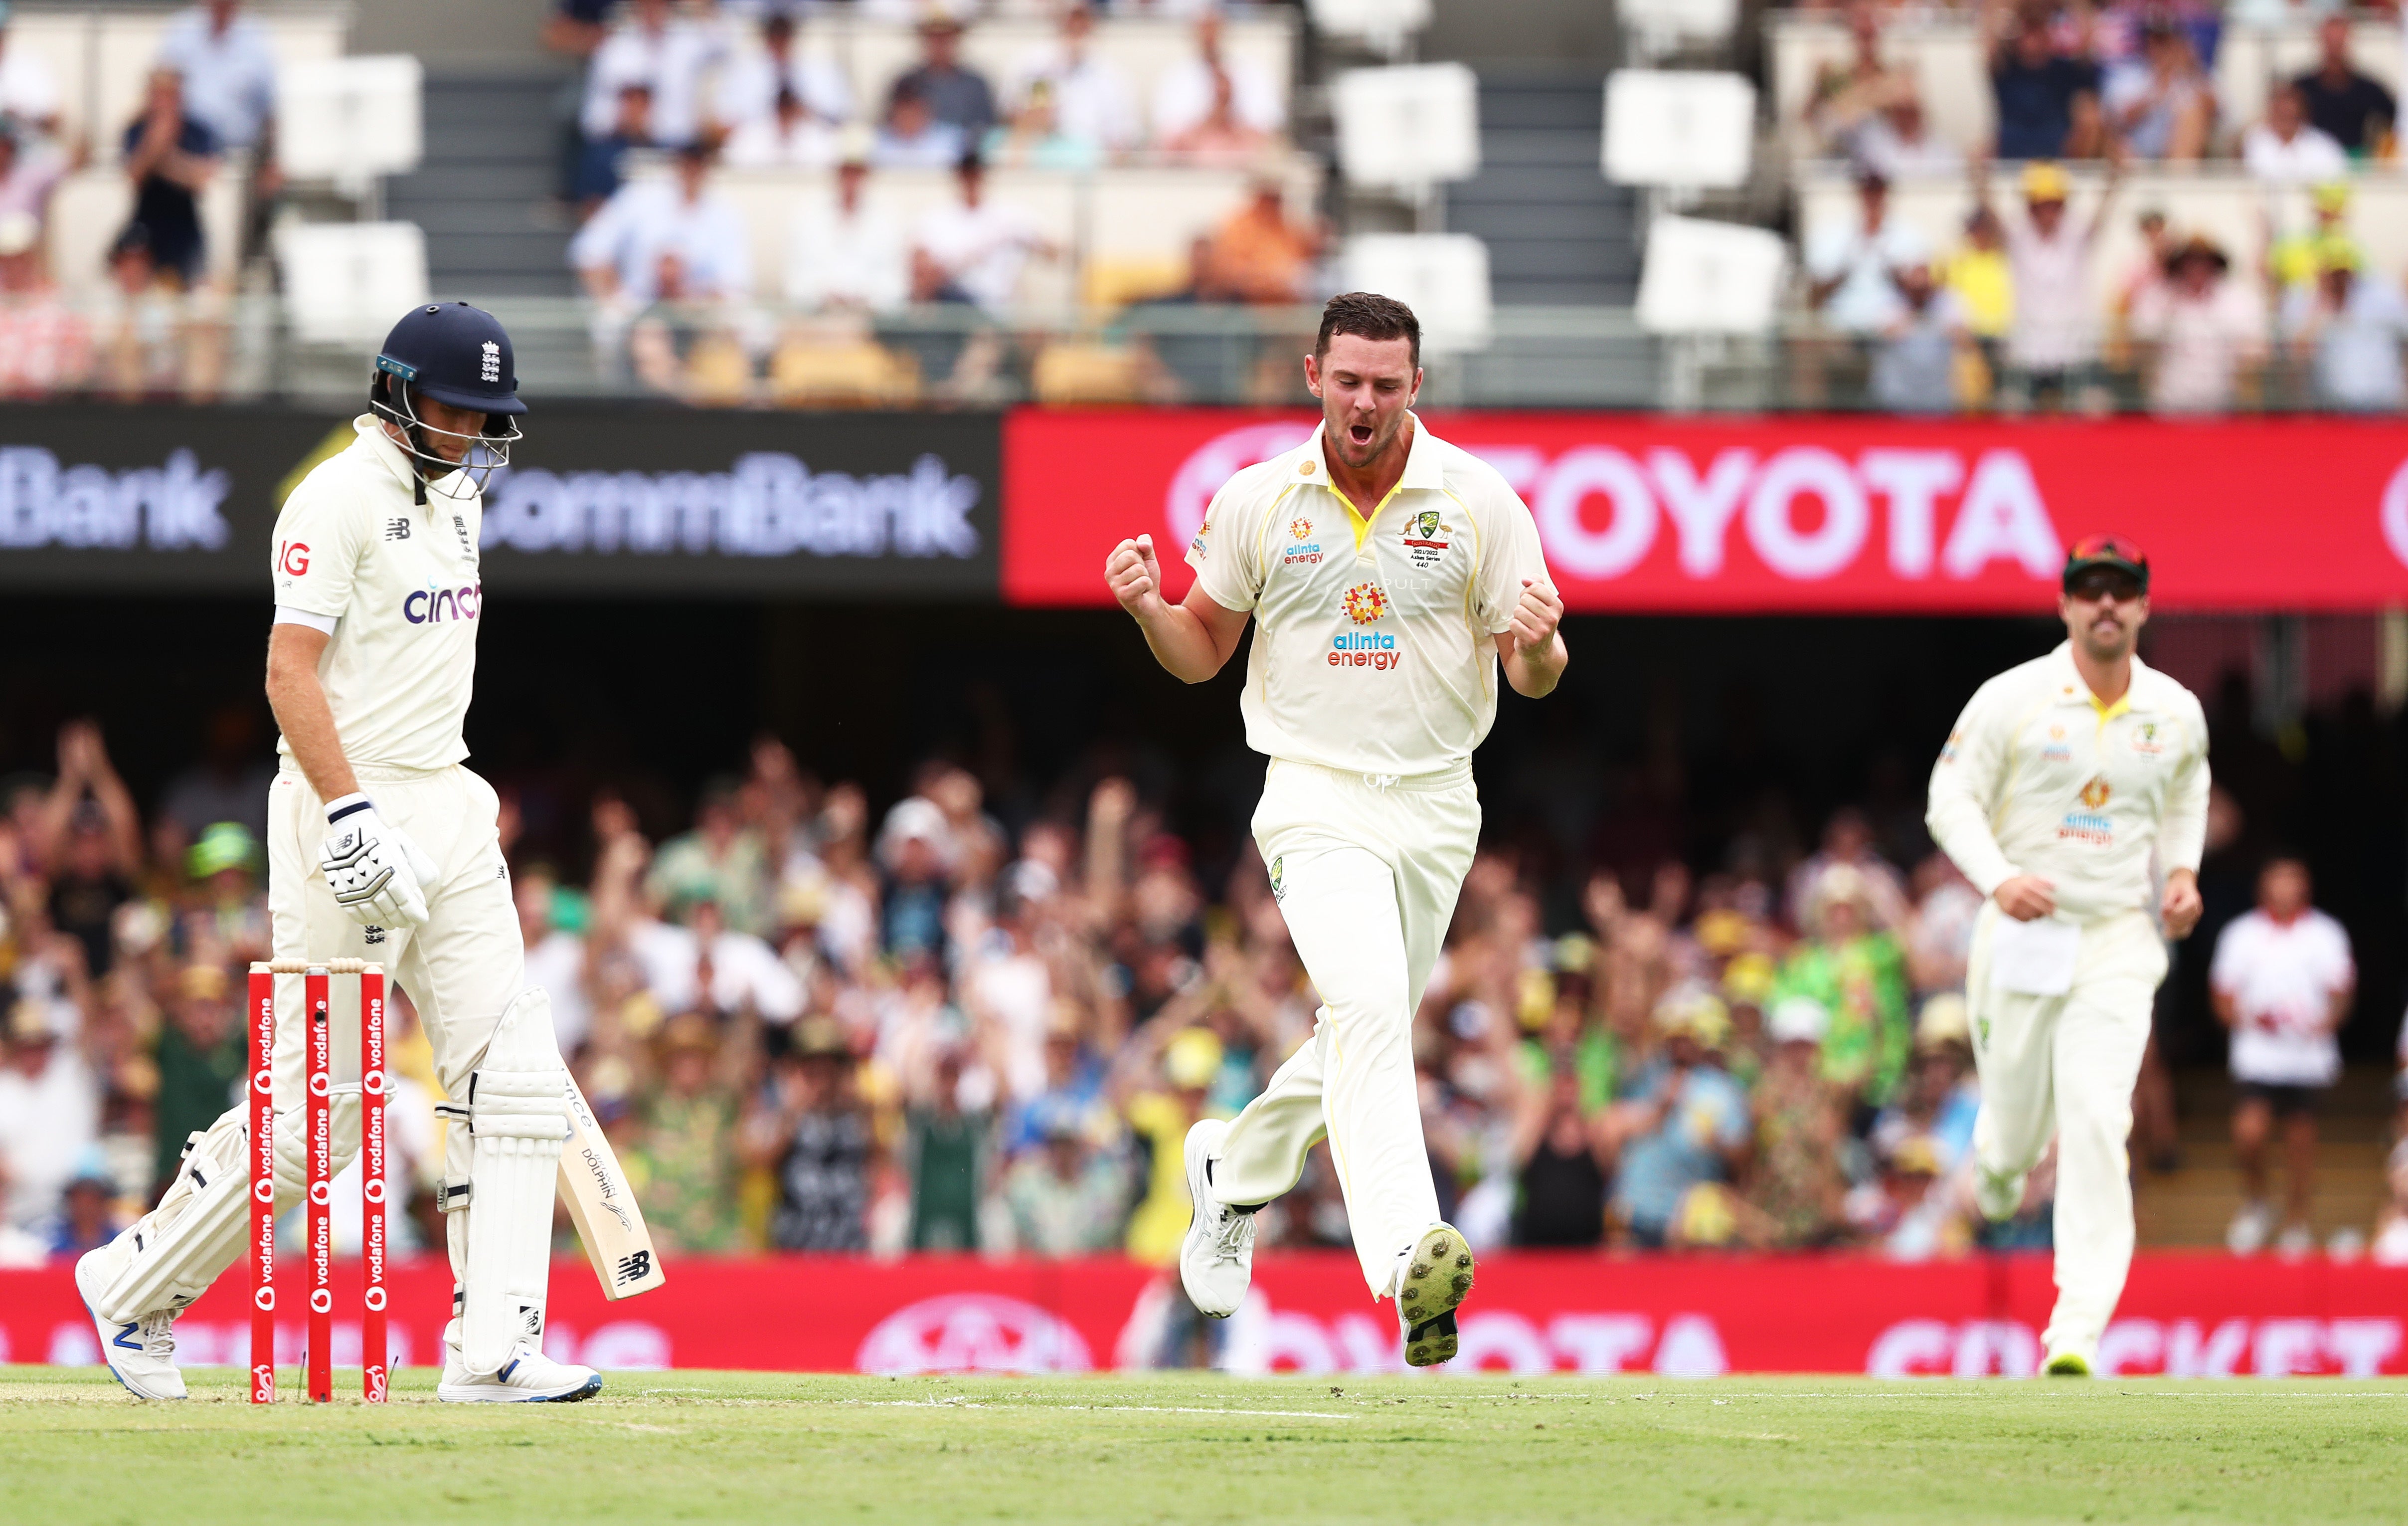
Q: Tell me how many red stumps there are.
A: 3